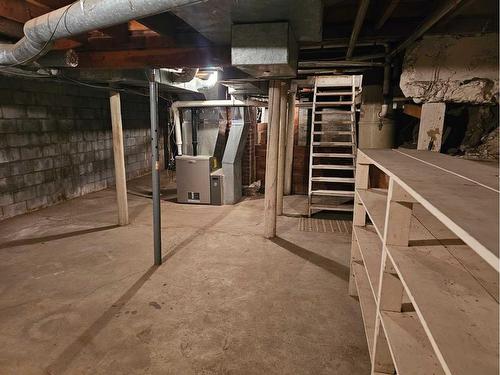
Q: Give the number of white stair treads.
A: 11